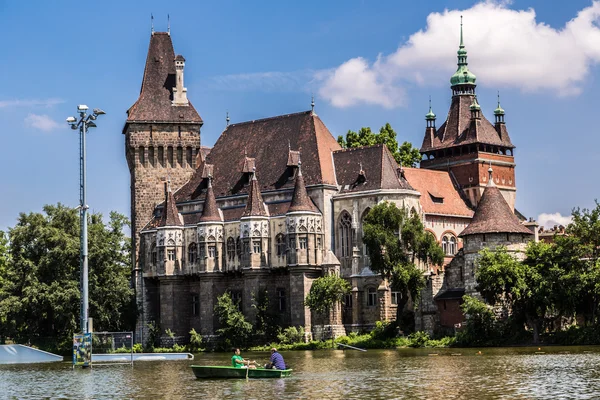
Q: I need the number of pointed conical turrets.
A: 5